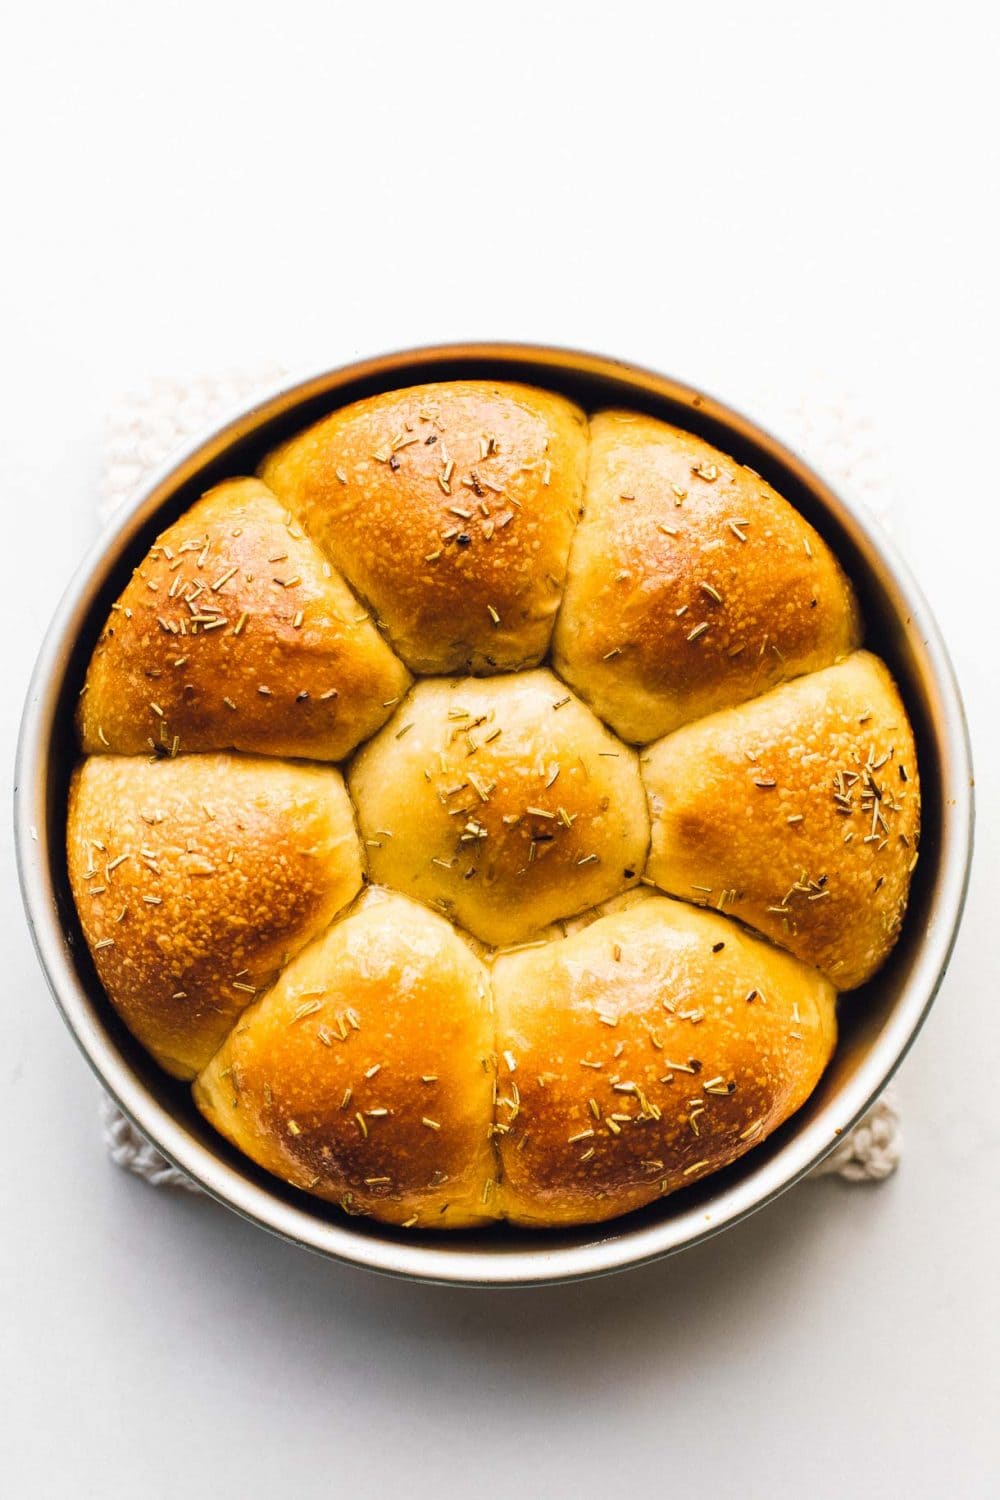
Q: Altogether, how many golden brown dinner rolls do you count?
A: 8